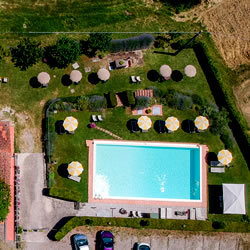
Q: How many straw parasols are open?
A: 5